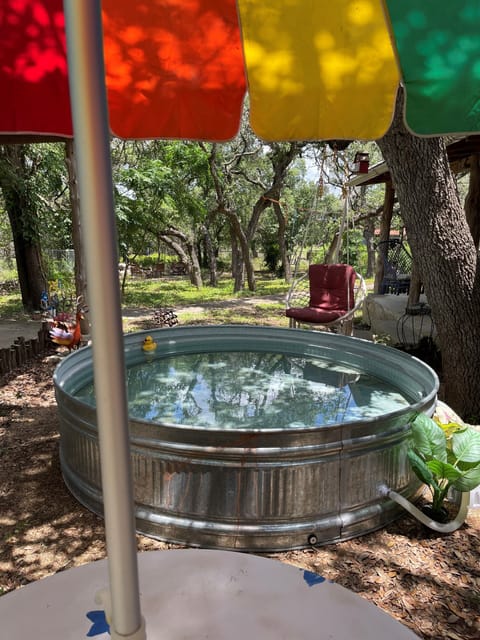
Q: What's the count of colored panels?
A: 4